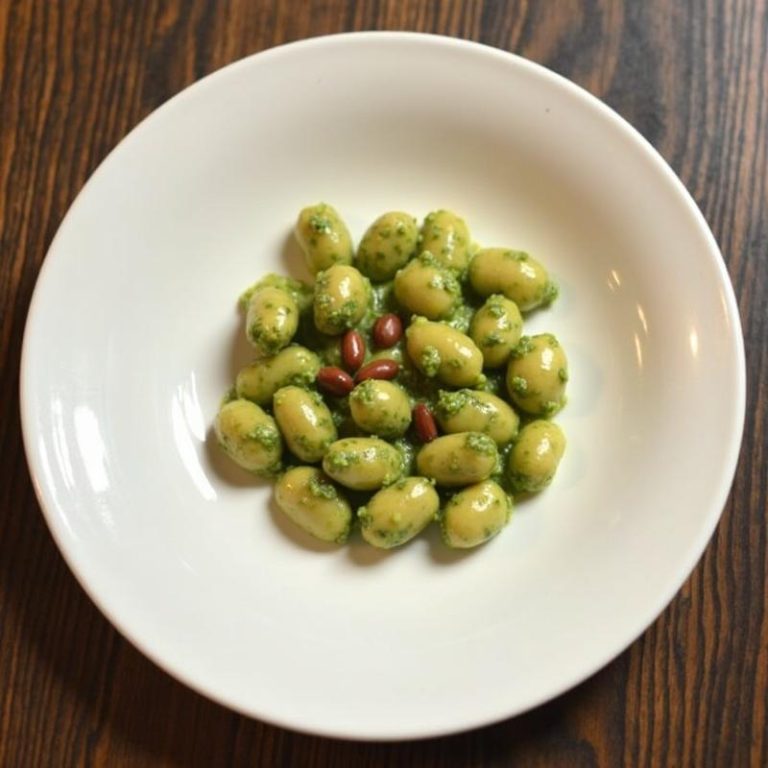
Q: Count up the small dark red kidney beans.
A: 5